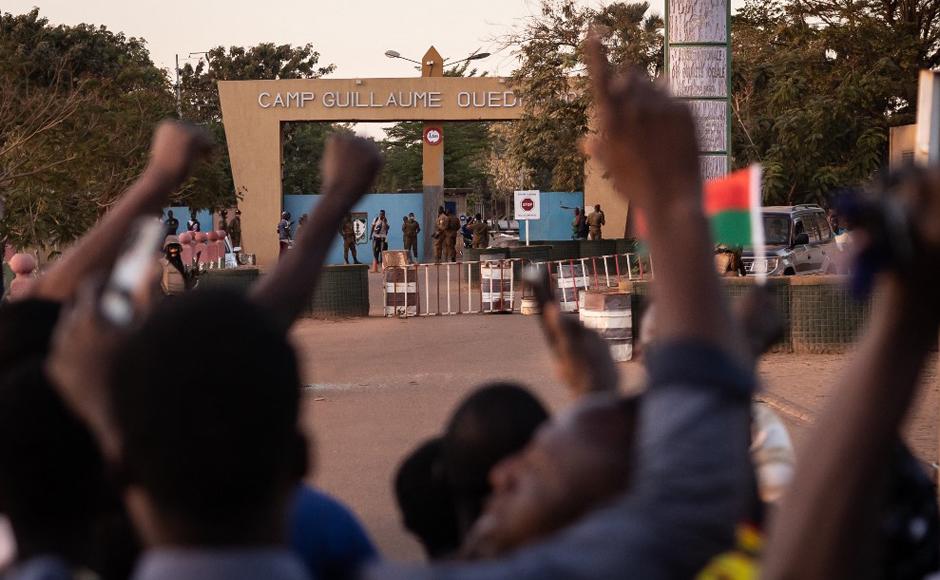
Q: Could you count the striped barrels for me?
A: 4